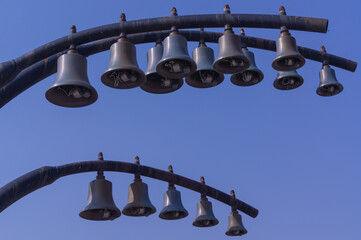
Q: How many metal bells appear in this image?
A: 15